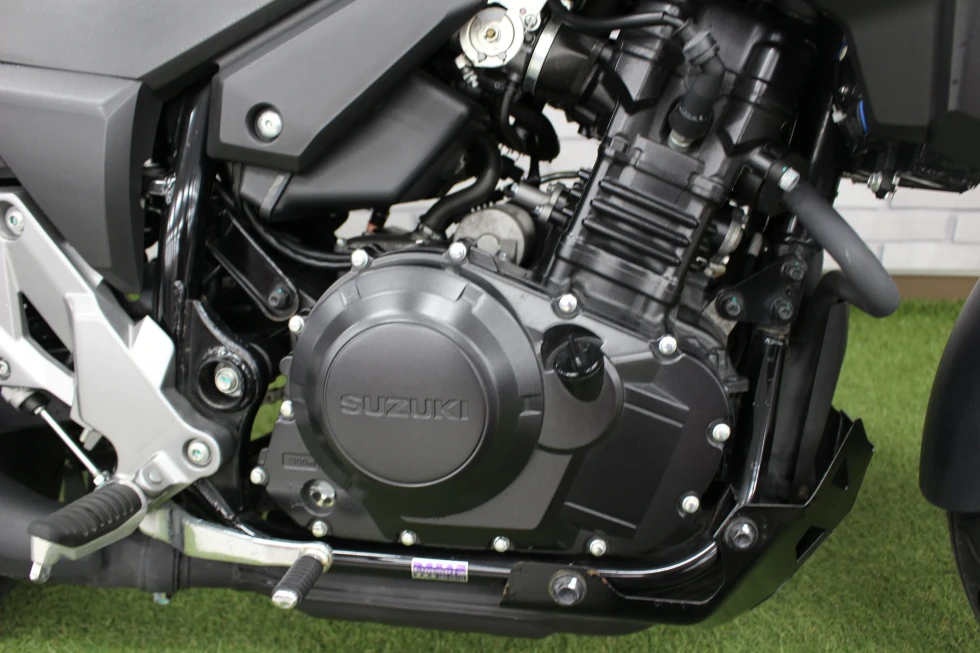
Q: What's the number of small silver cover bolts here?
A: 13